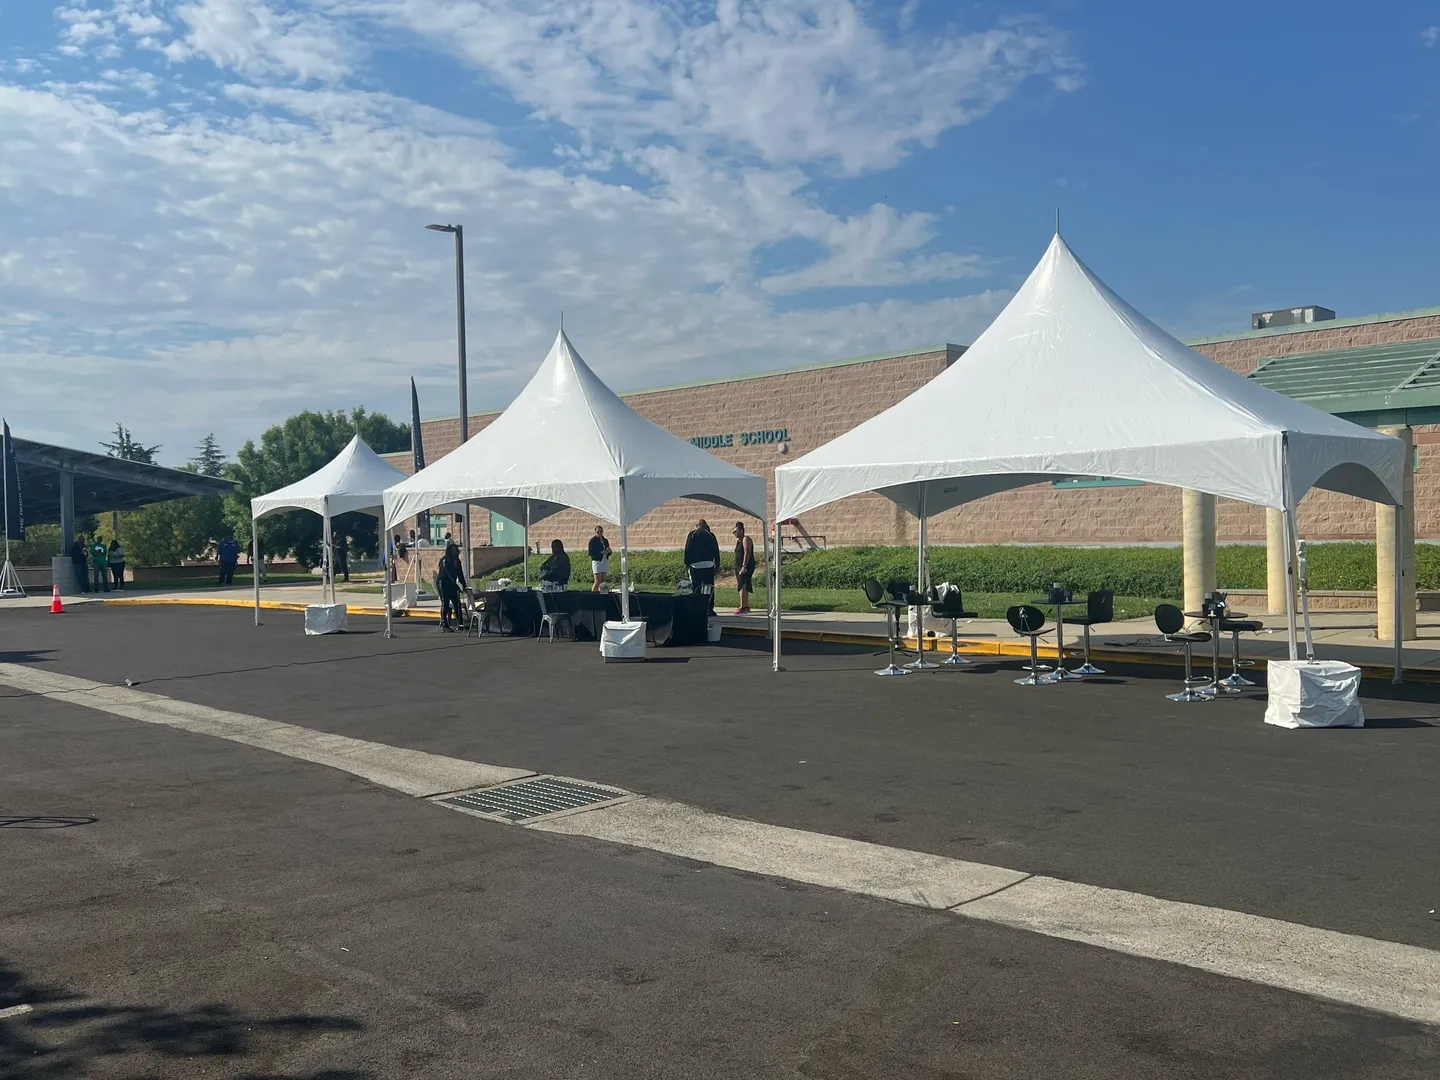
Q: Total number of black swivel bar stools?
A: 6